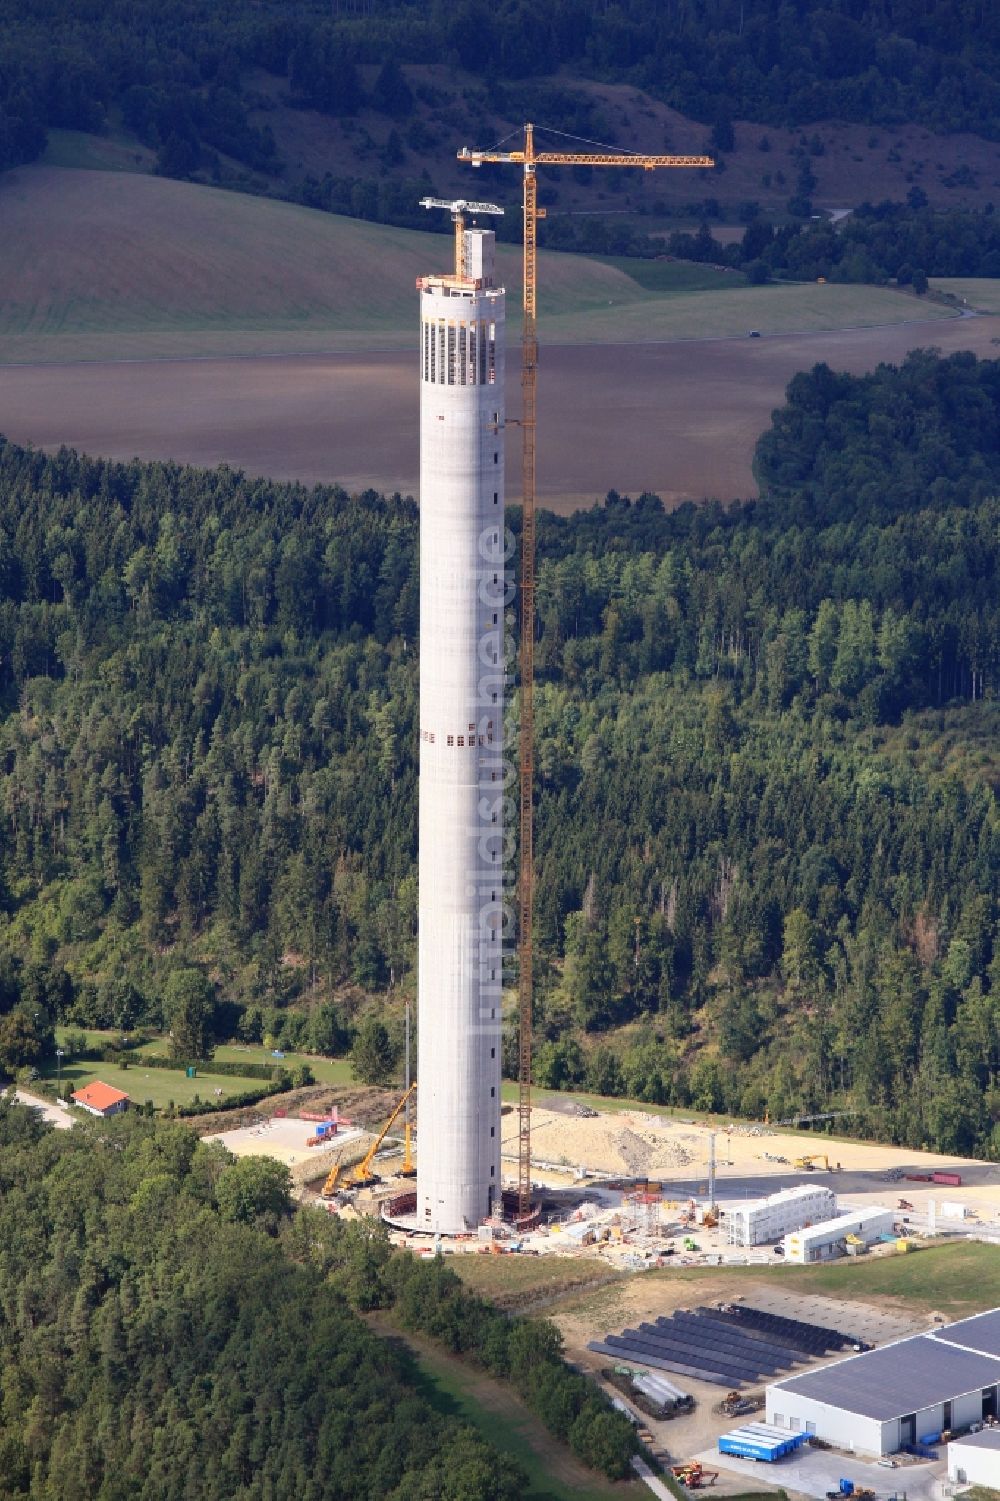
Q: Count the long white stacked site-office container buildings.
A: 2